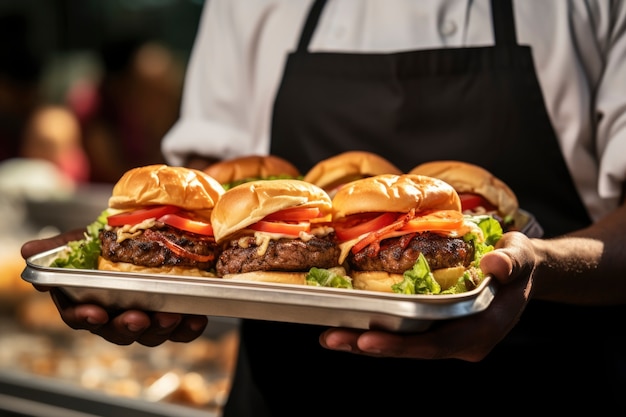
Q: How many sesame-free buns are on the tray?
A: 6